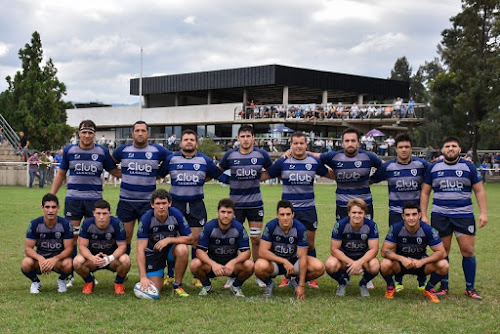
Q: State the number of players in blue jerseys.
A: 15